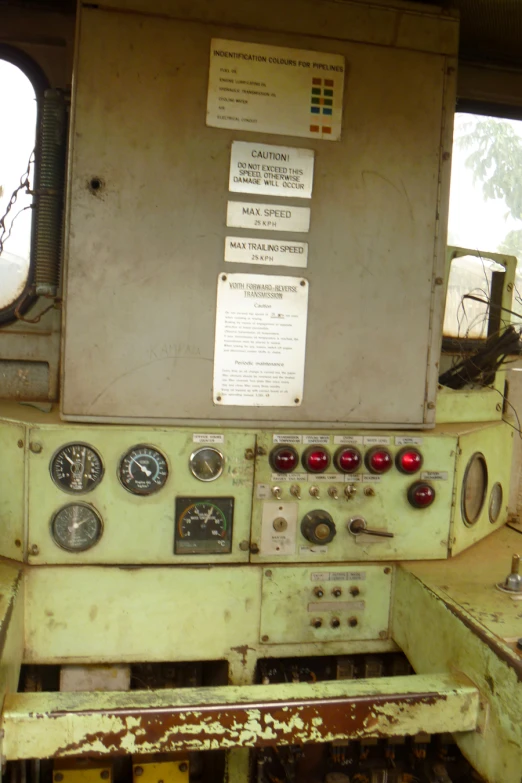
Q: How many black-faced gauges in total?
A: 5